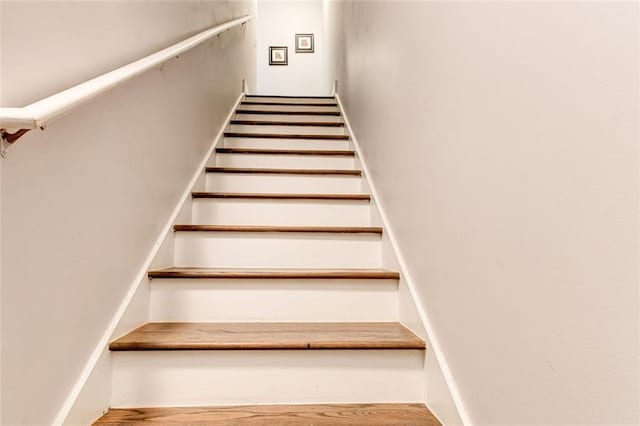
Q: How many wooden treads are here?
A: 12